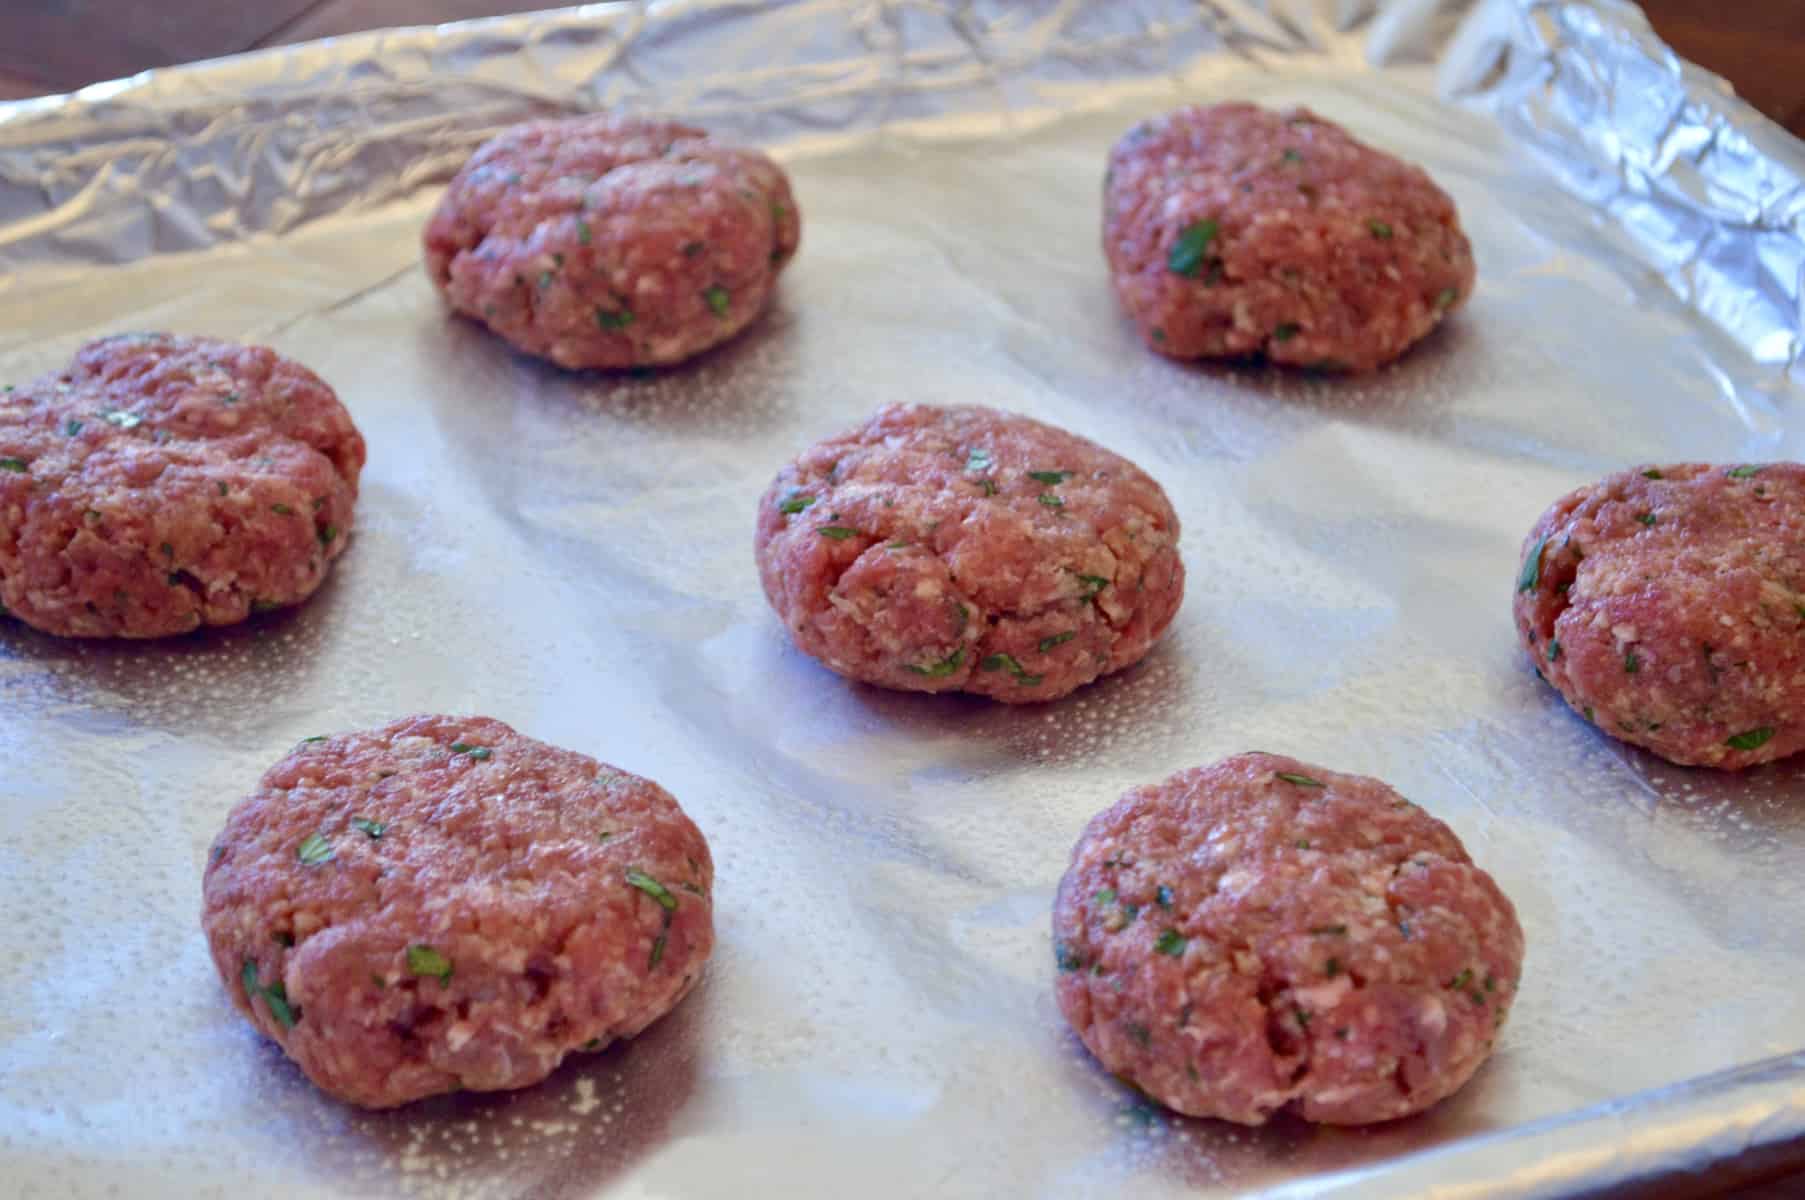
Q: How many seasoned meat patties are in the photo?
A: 7